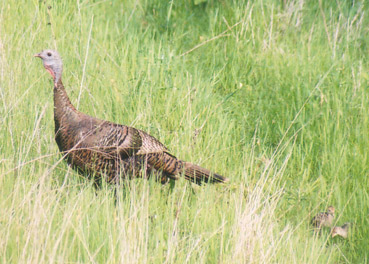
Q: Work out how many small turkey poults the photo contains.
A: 2